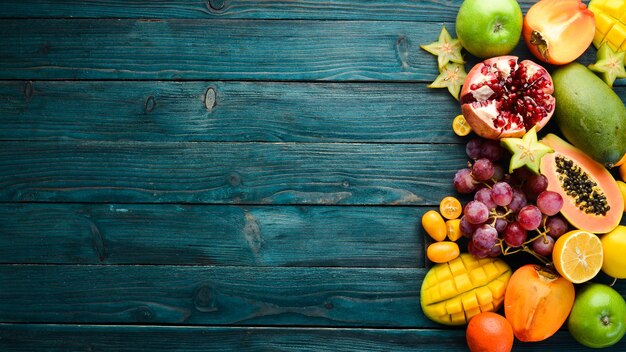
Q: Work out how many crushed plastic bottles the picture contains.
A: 0